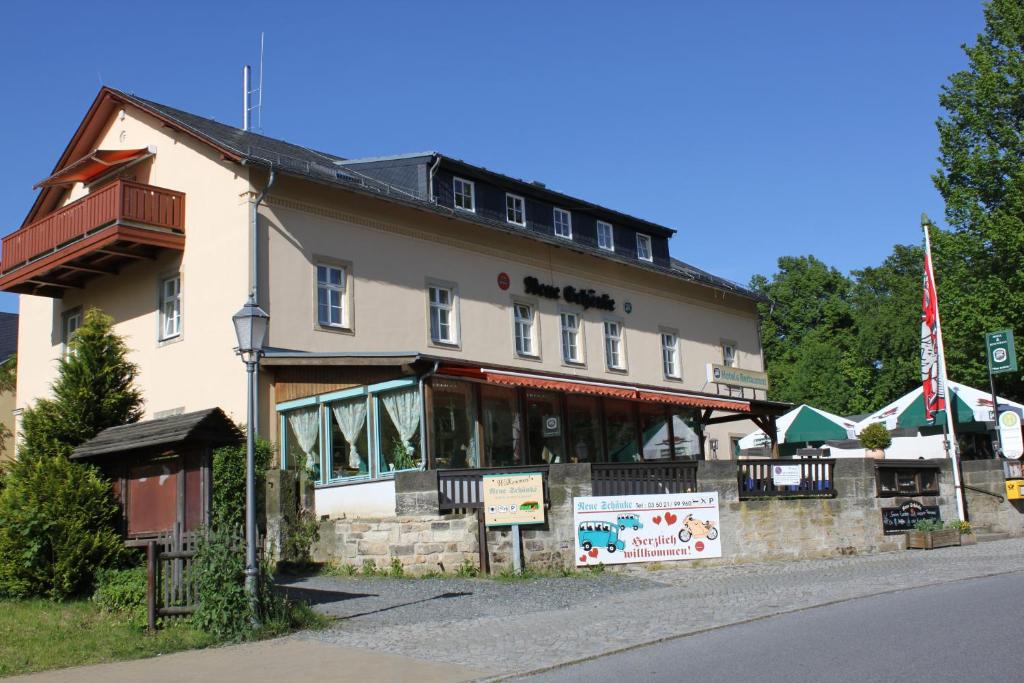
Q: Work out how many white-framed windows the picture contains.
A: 14